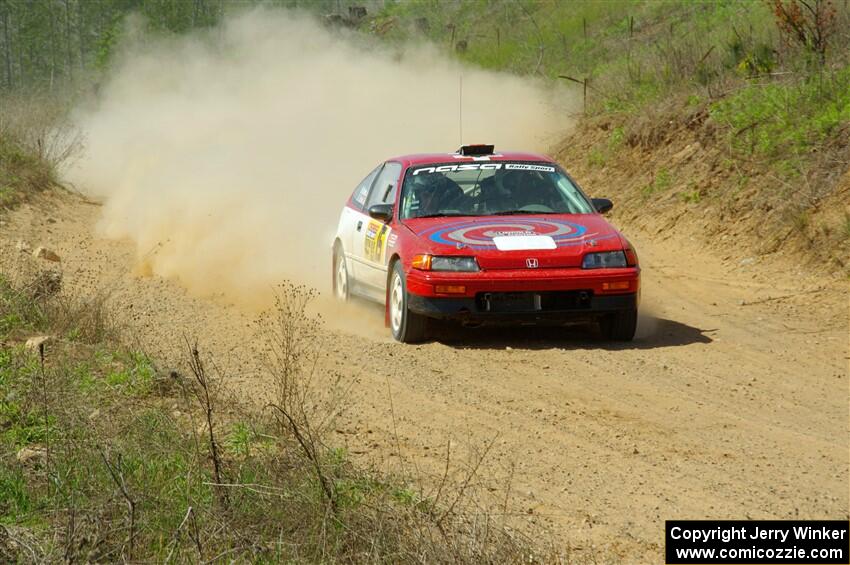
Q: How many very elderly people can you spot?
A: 0